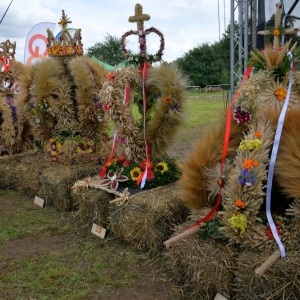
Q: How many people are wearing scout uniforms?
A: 0